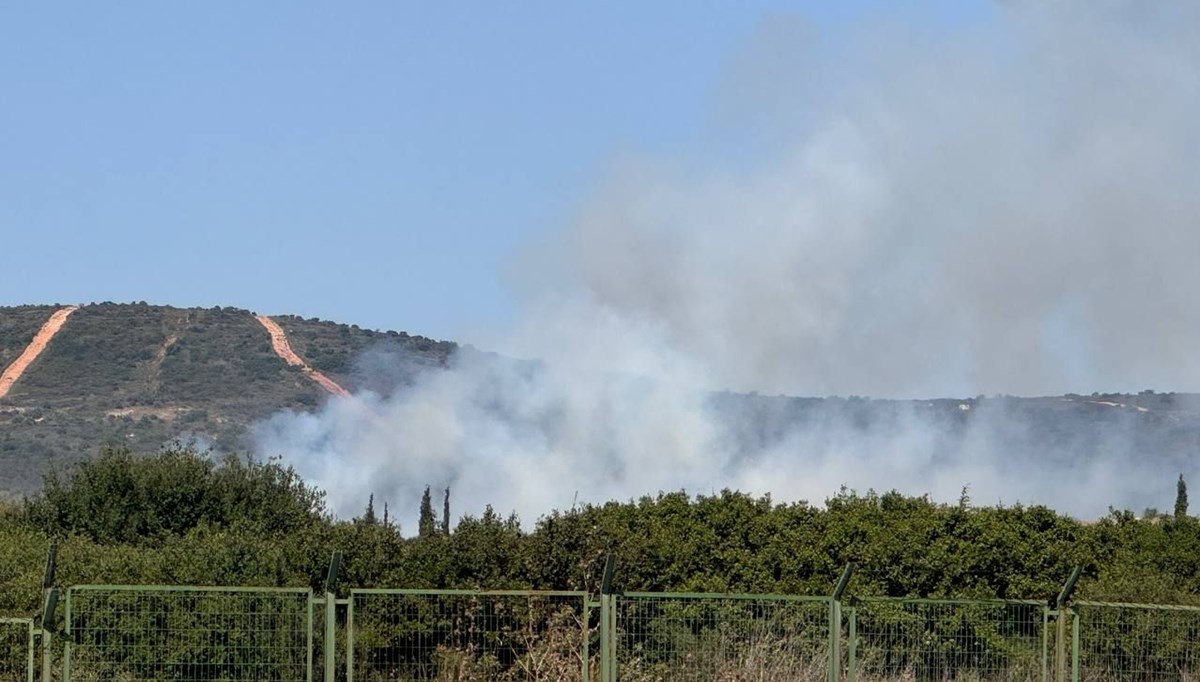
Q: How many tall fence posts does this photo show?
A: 5